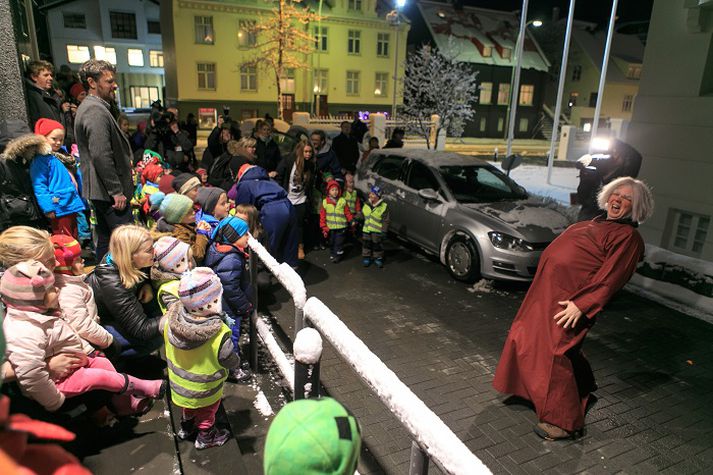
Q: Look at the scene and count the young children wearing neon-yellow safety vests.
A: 5